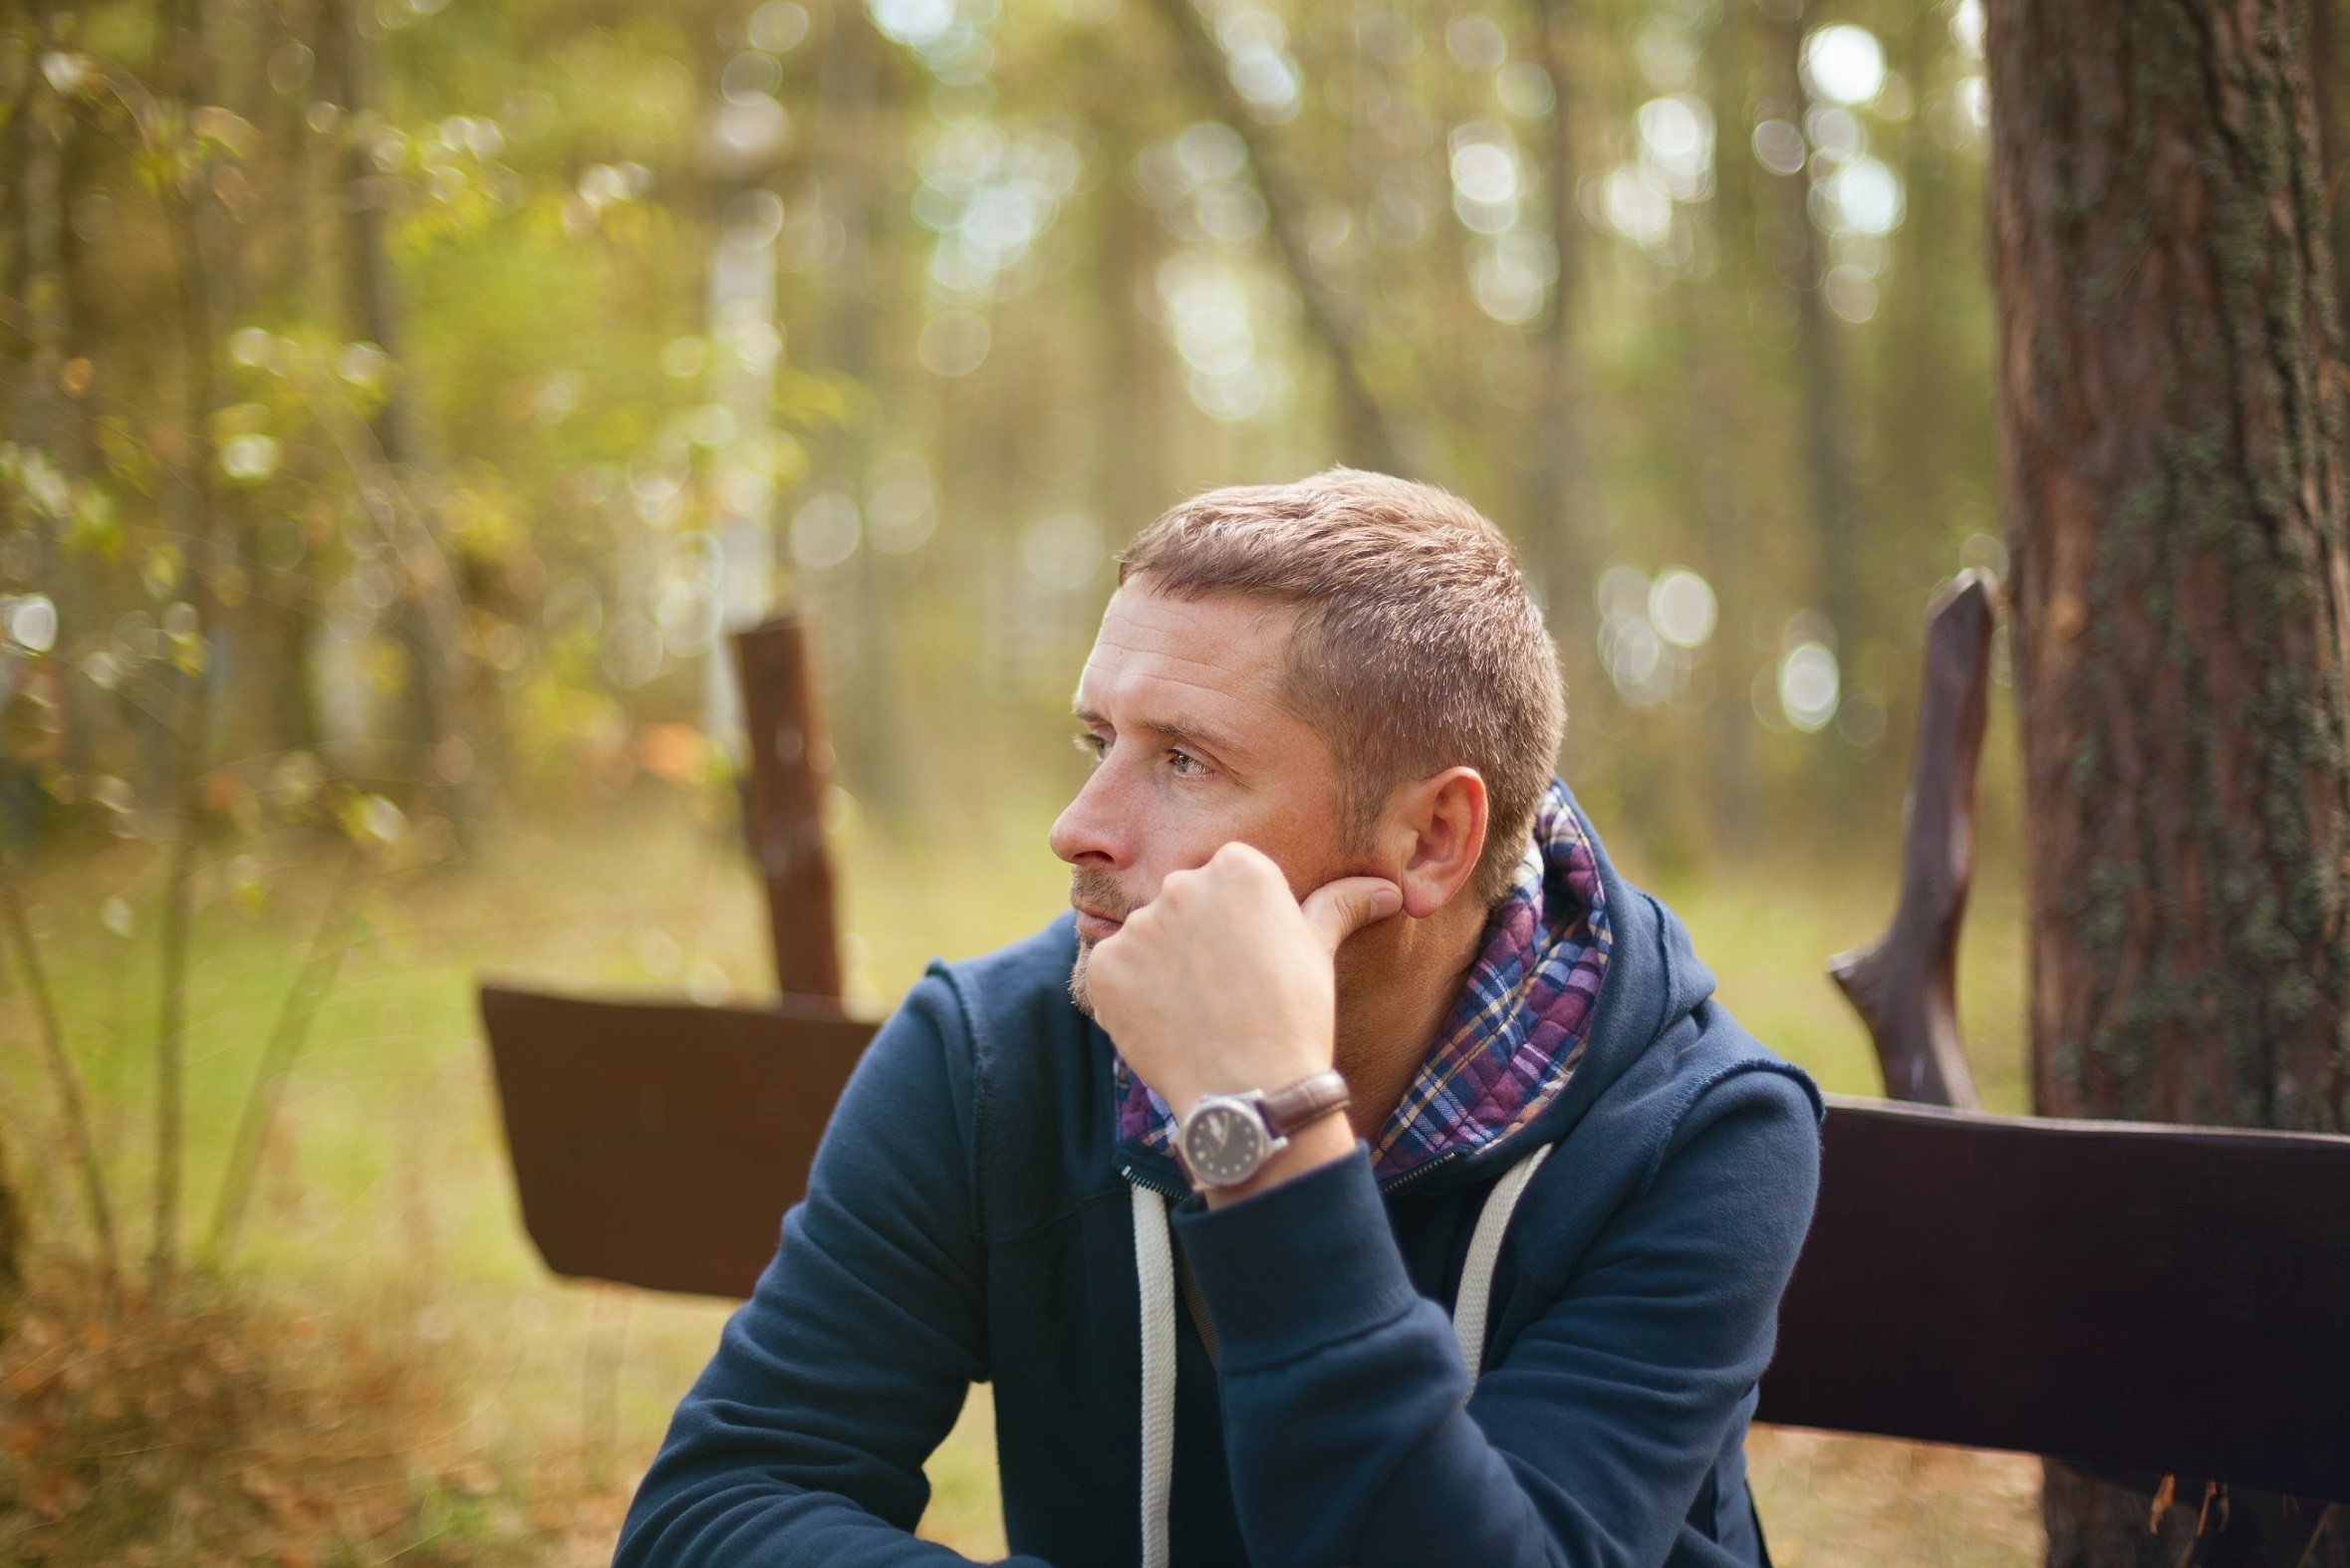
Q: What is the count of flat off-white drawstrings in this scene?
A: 2